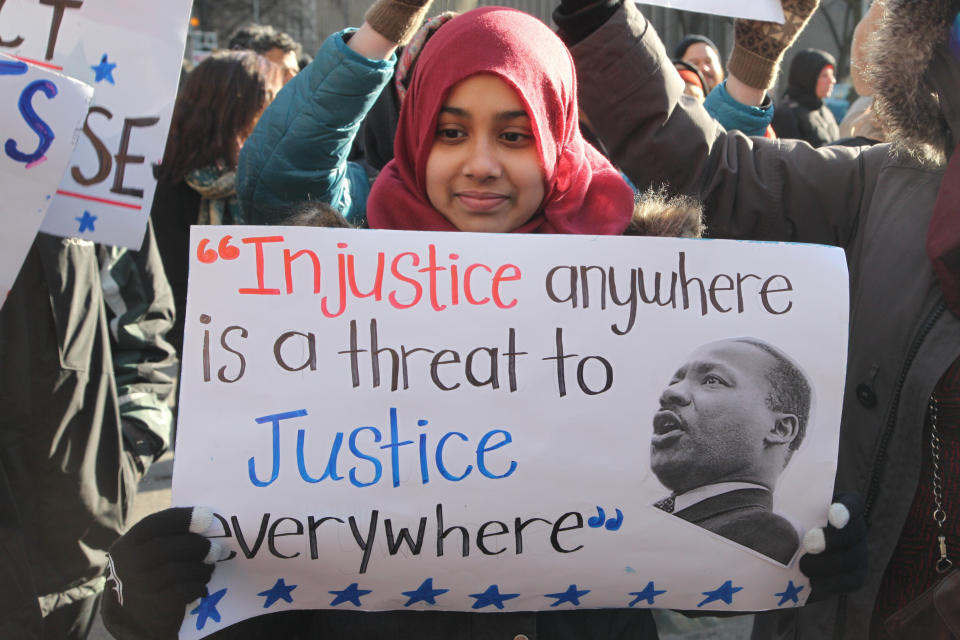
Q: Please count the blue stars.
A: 11